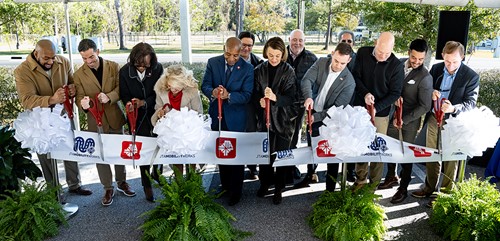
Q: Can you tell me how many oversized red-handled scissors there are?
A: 10